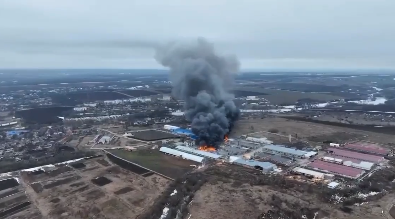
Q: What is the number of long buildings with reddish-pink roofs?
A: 3